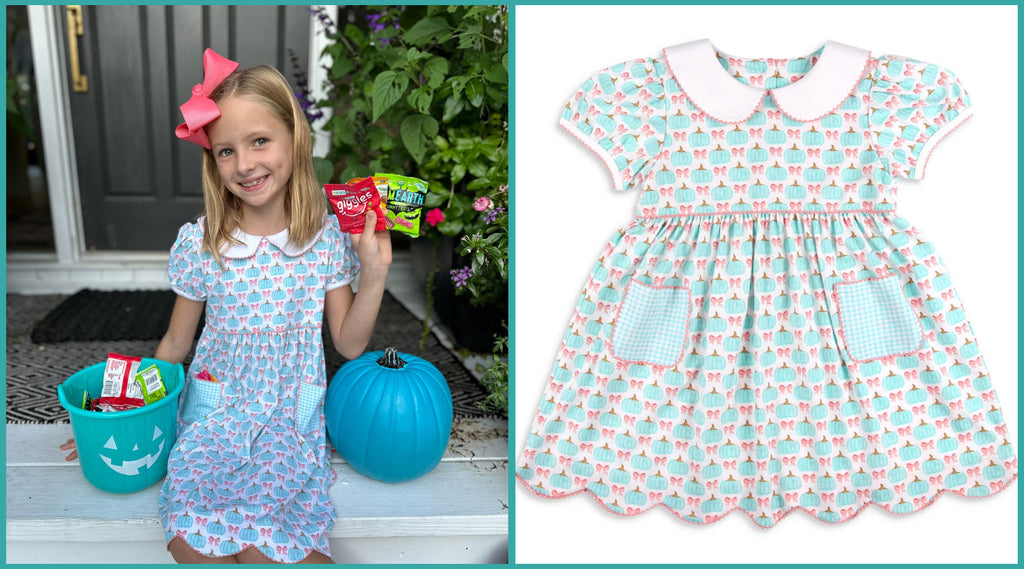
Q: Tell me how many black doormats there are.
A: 1